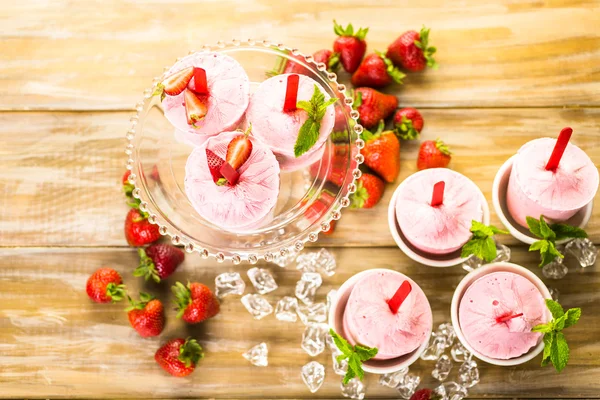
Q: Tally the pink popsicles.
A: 7